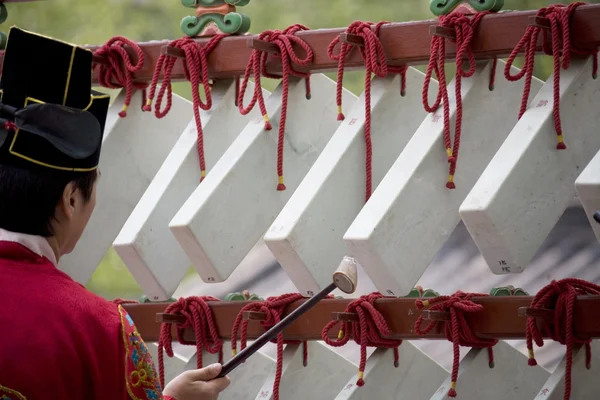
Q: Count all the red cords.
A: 11